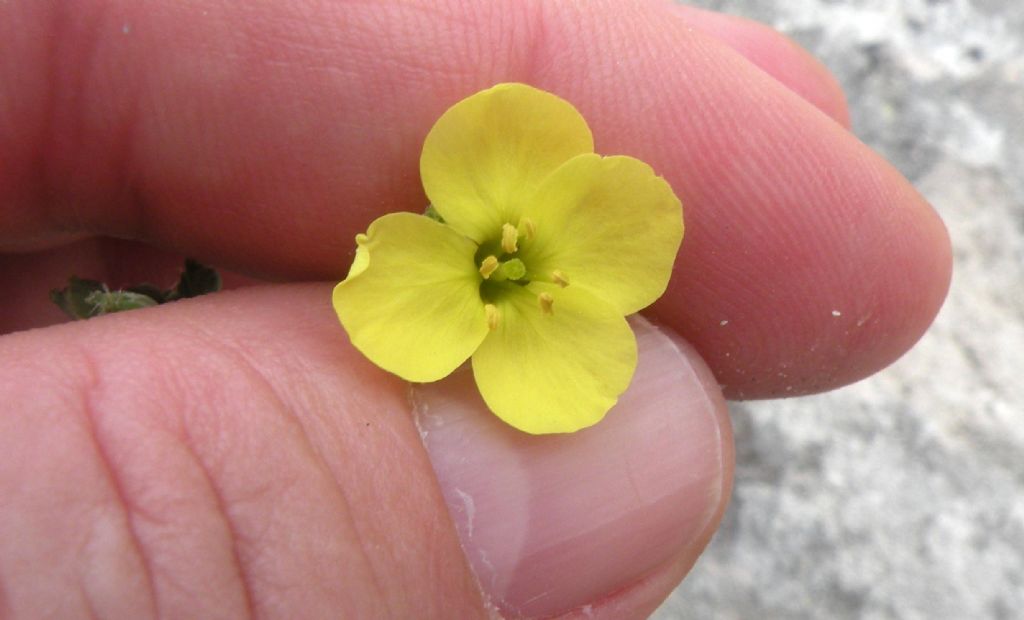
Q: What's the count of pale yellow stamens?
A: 6